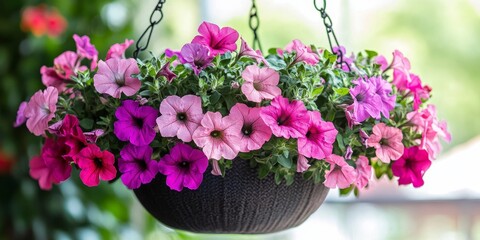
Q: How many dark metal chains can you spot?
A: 3